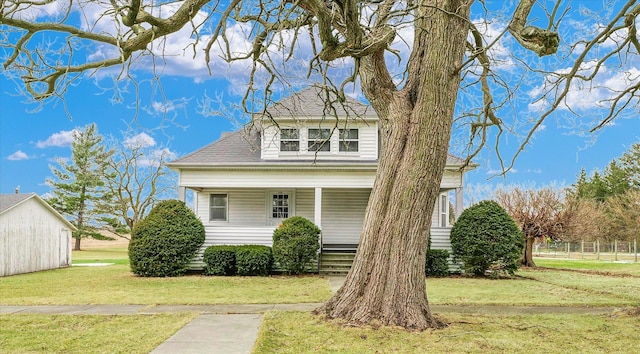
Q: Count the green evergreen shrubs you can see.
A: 6